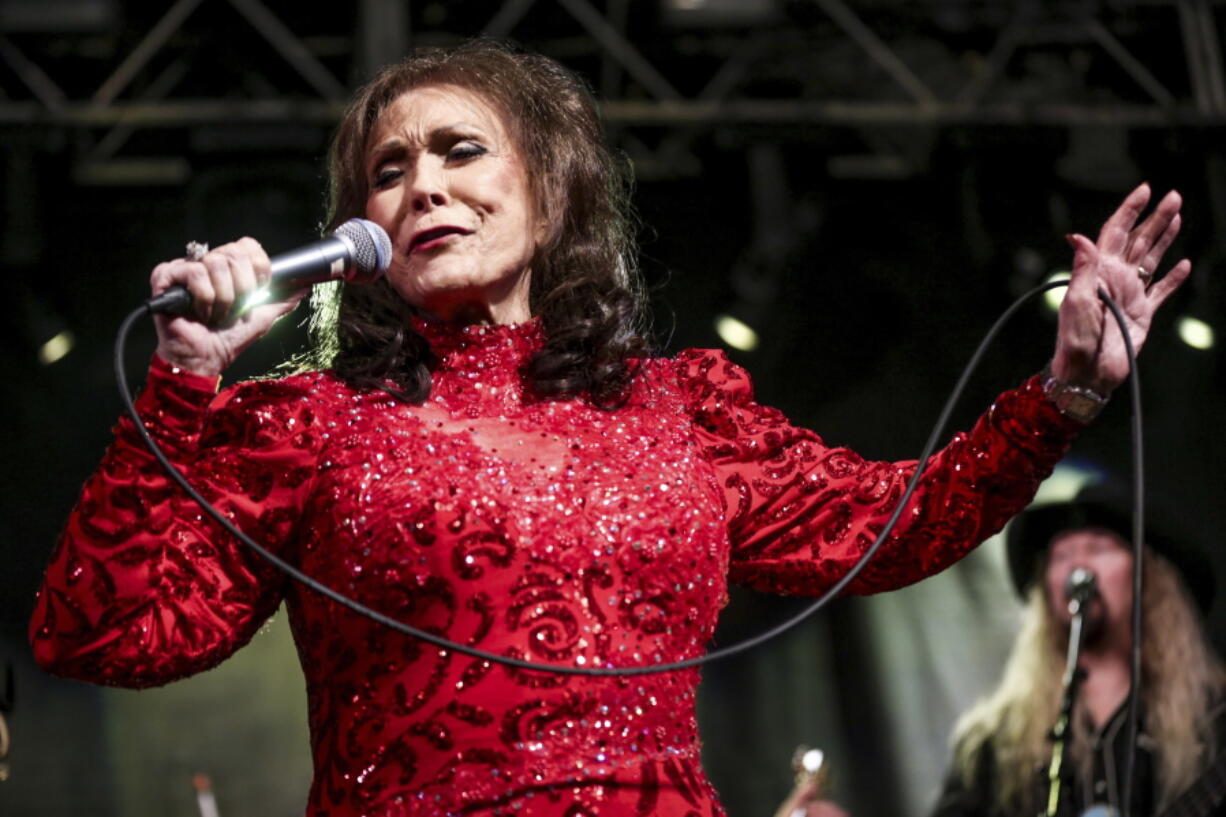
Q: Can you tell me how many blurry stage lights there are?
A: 4